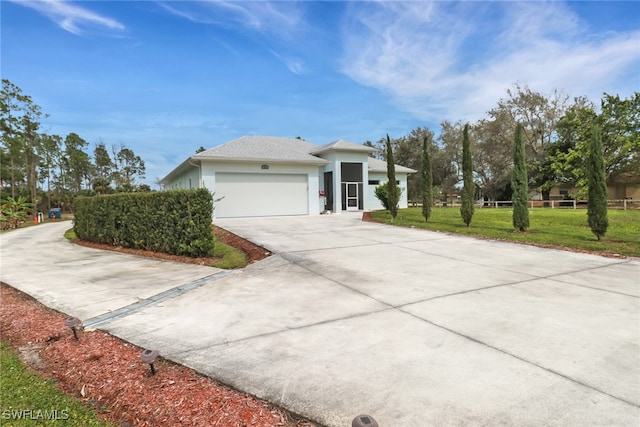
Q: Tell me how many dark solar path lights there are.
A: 3